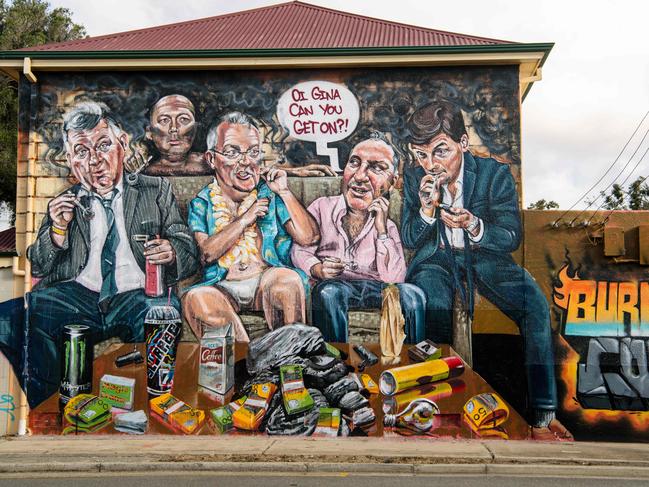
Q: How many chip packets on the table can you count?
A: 0